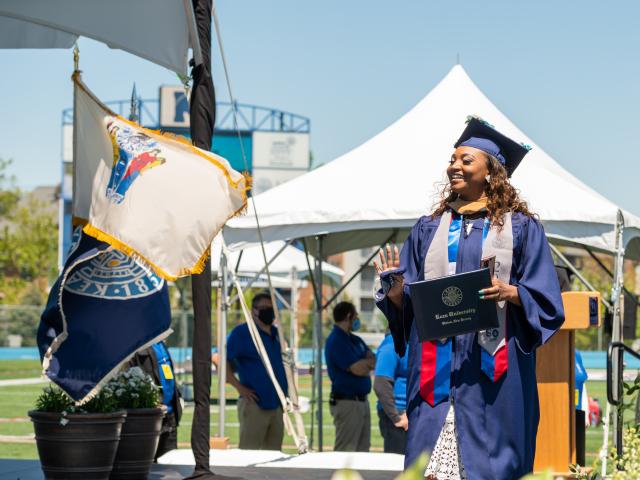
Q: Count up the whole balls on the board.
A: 0